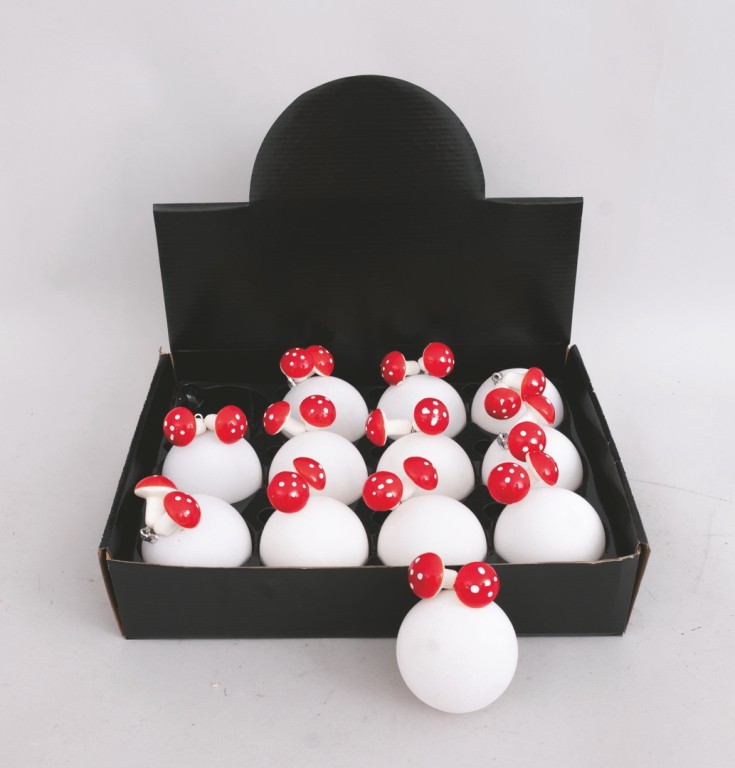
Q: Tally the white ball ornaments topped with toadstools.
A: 12